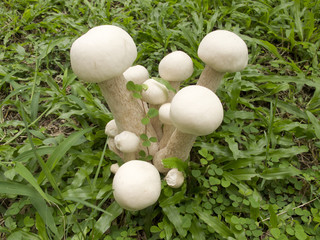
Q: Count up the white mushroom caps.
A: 12